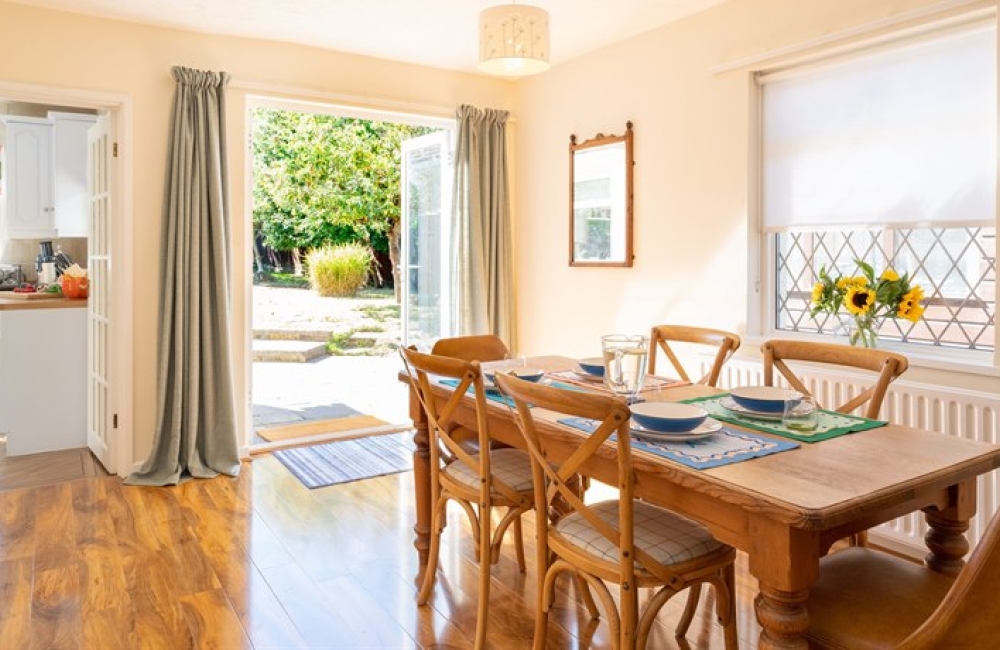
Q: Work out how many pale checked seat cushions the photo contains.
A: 2